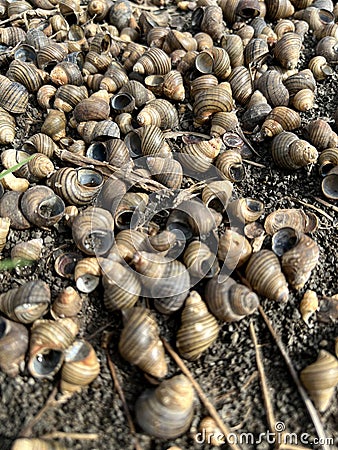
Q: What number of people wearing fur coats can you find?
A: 0